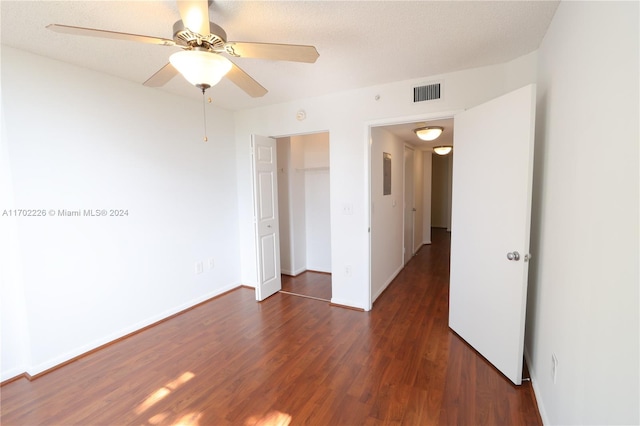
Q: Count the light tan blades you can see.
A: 5